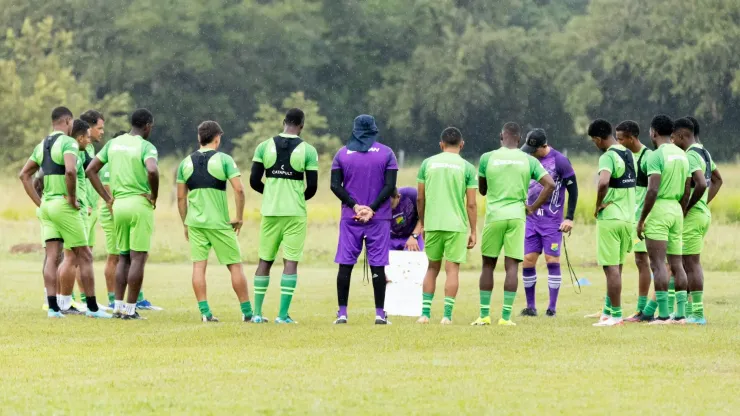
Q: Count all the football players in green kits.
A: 14